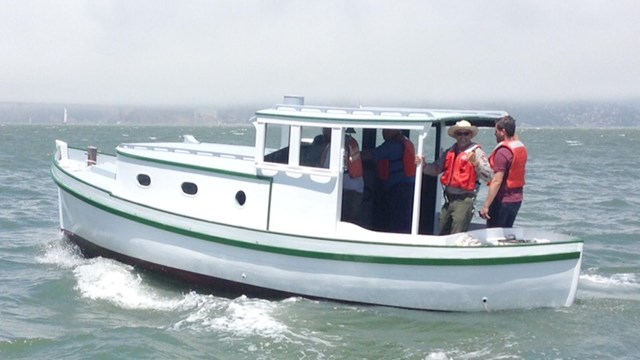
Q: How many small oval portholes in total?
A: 3